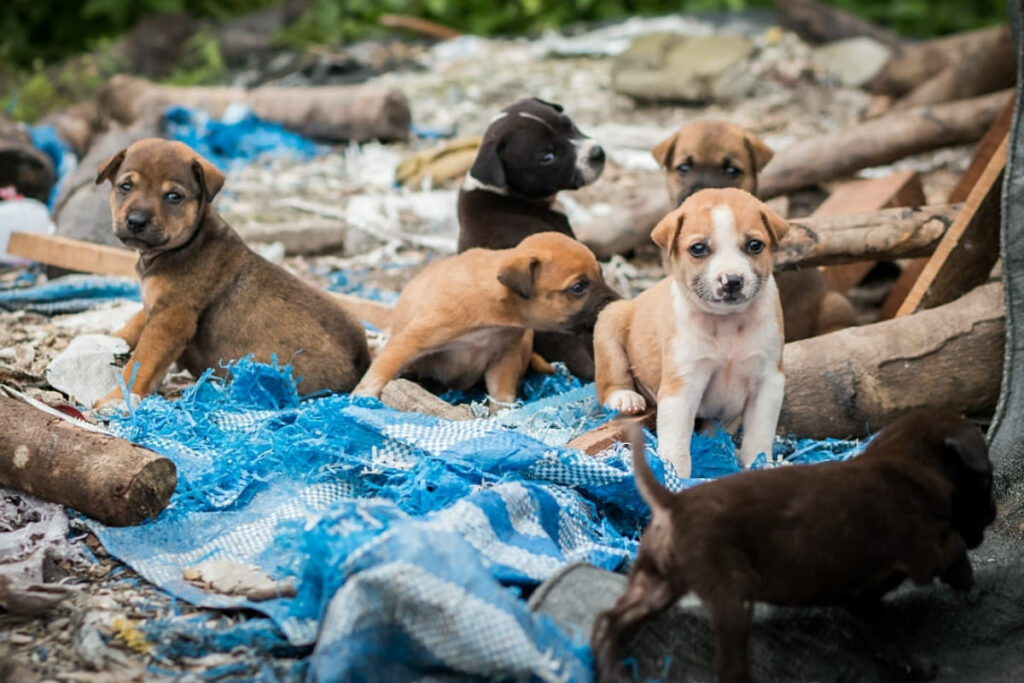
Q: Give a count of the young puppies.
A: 6